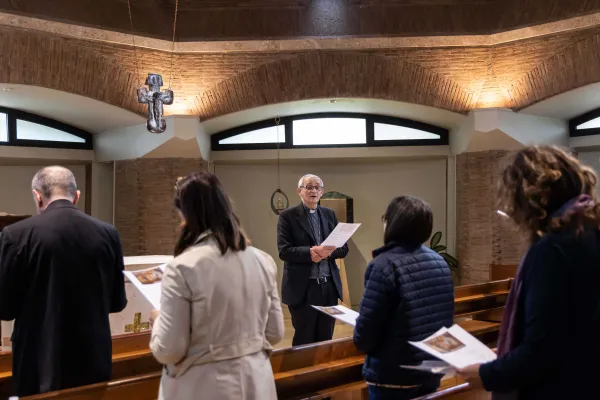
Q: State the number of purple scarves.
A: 1